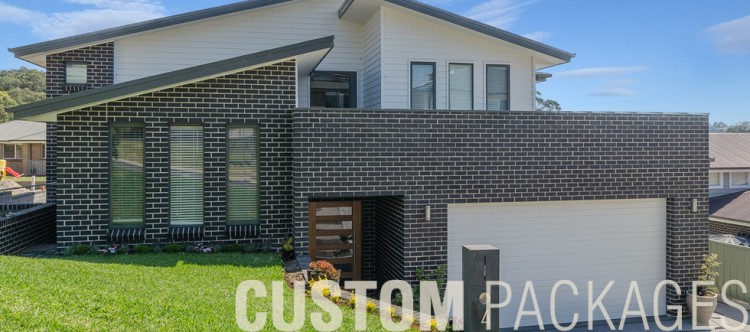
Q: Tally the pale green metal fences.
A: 1